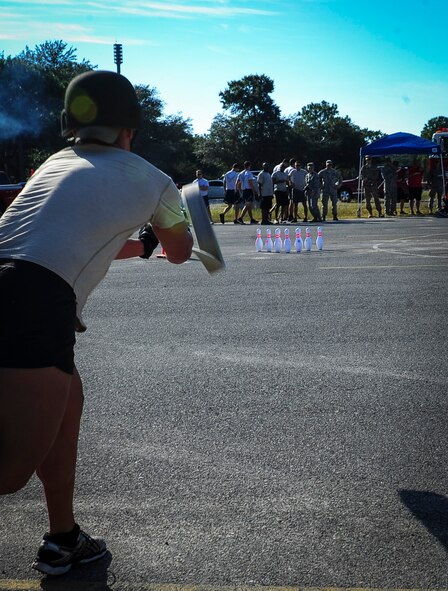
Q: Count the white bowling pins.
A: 7